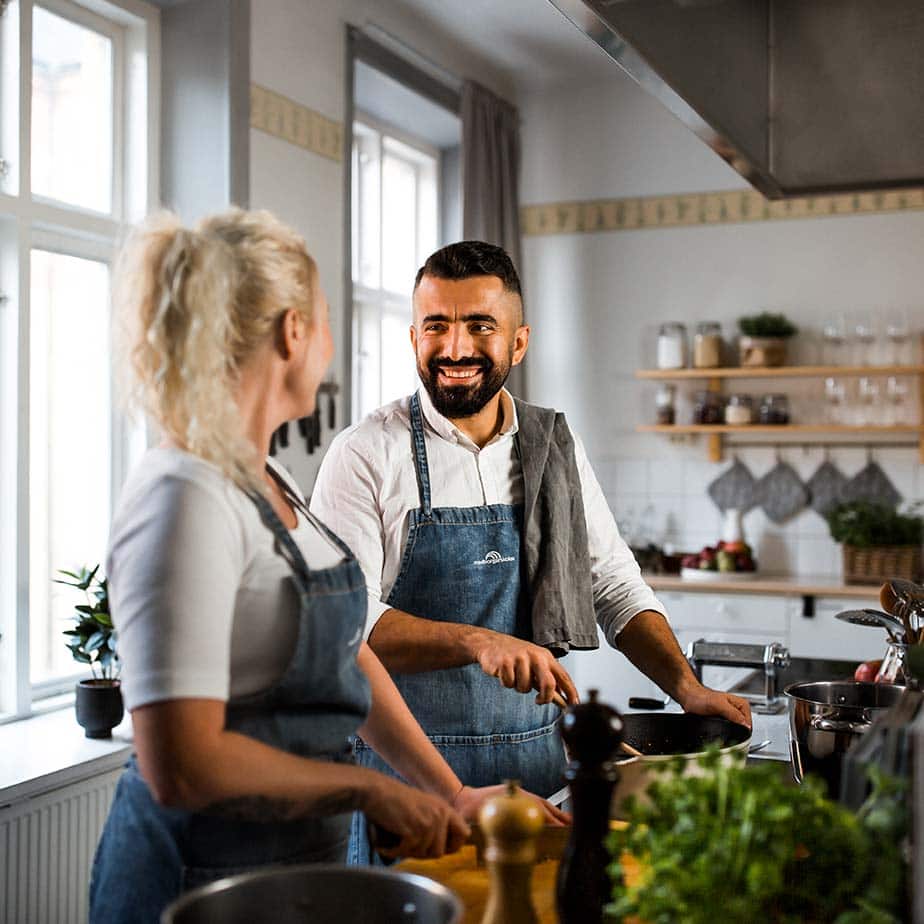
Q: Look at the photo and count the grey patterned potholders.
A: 4